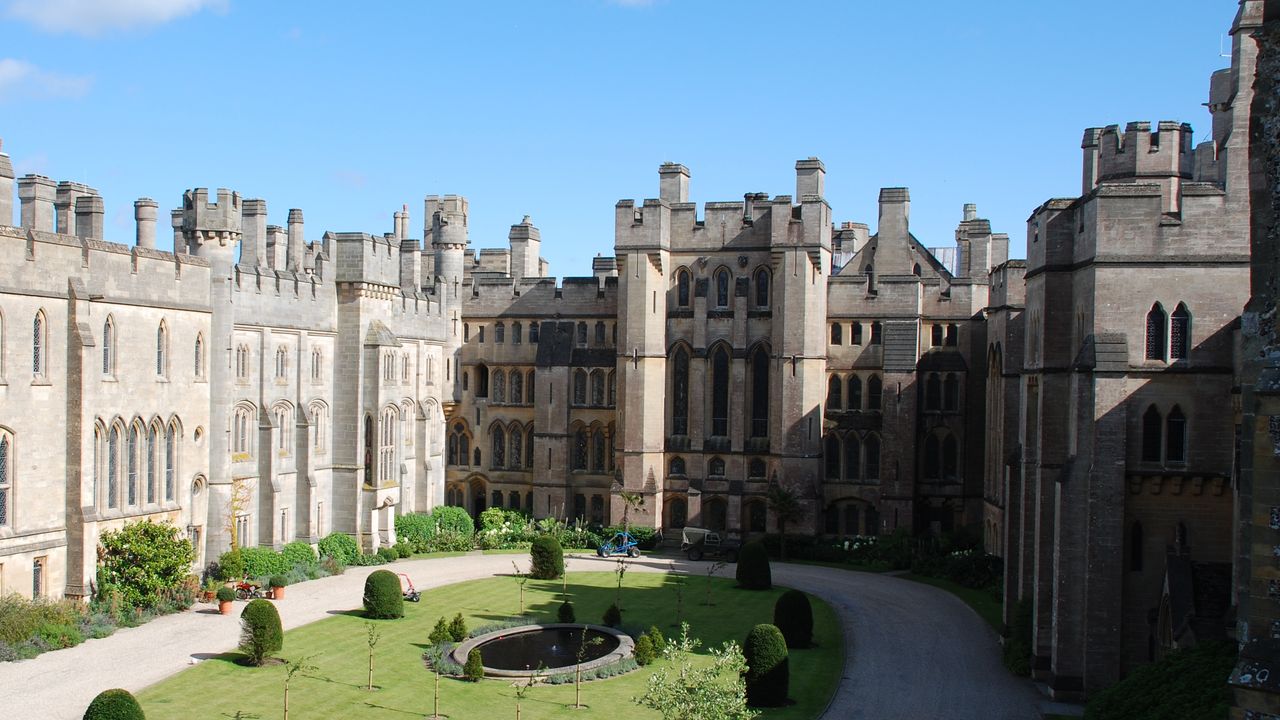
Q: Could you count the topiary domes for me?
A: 7